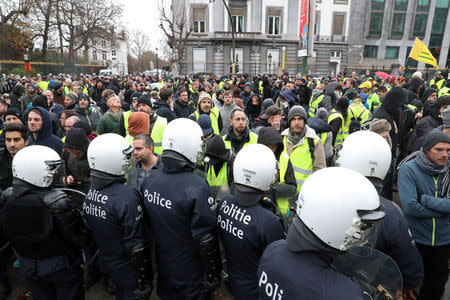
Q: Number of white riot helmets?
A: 6